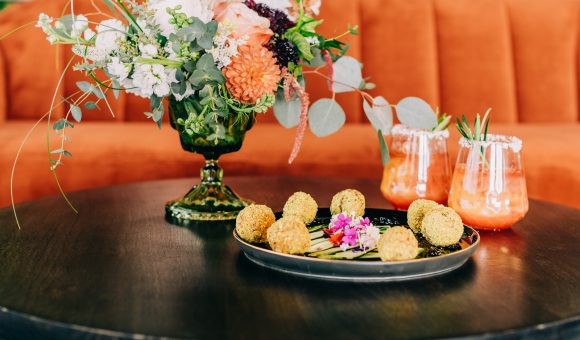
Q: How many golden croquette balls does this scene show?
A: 7